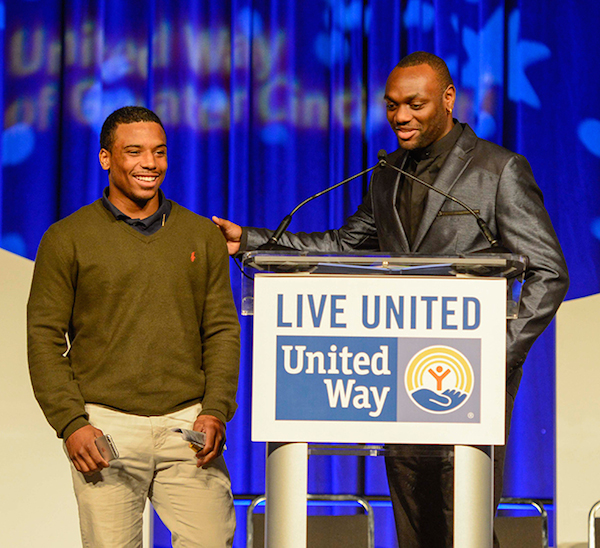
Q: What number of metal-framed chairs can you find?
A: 3